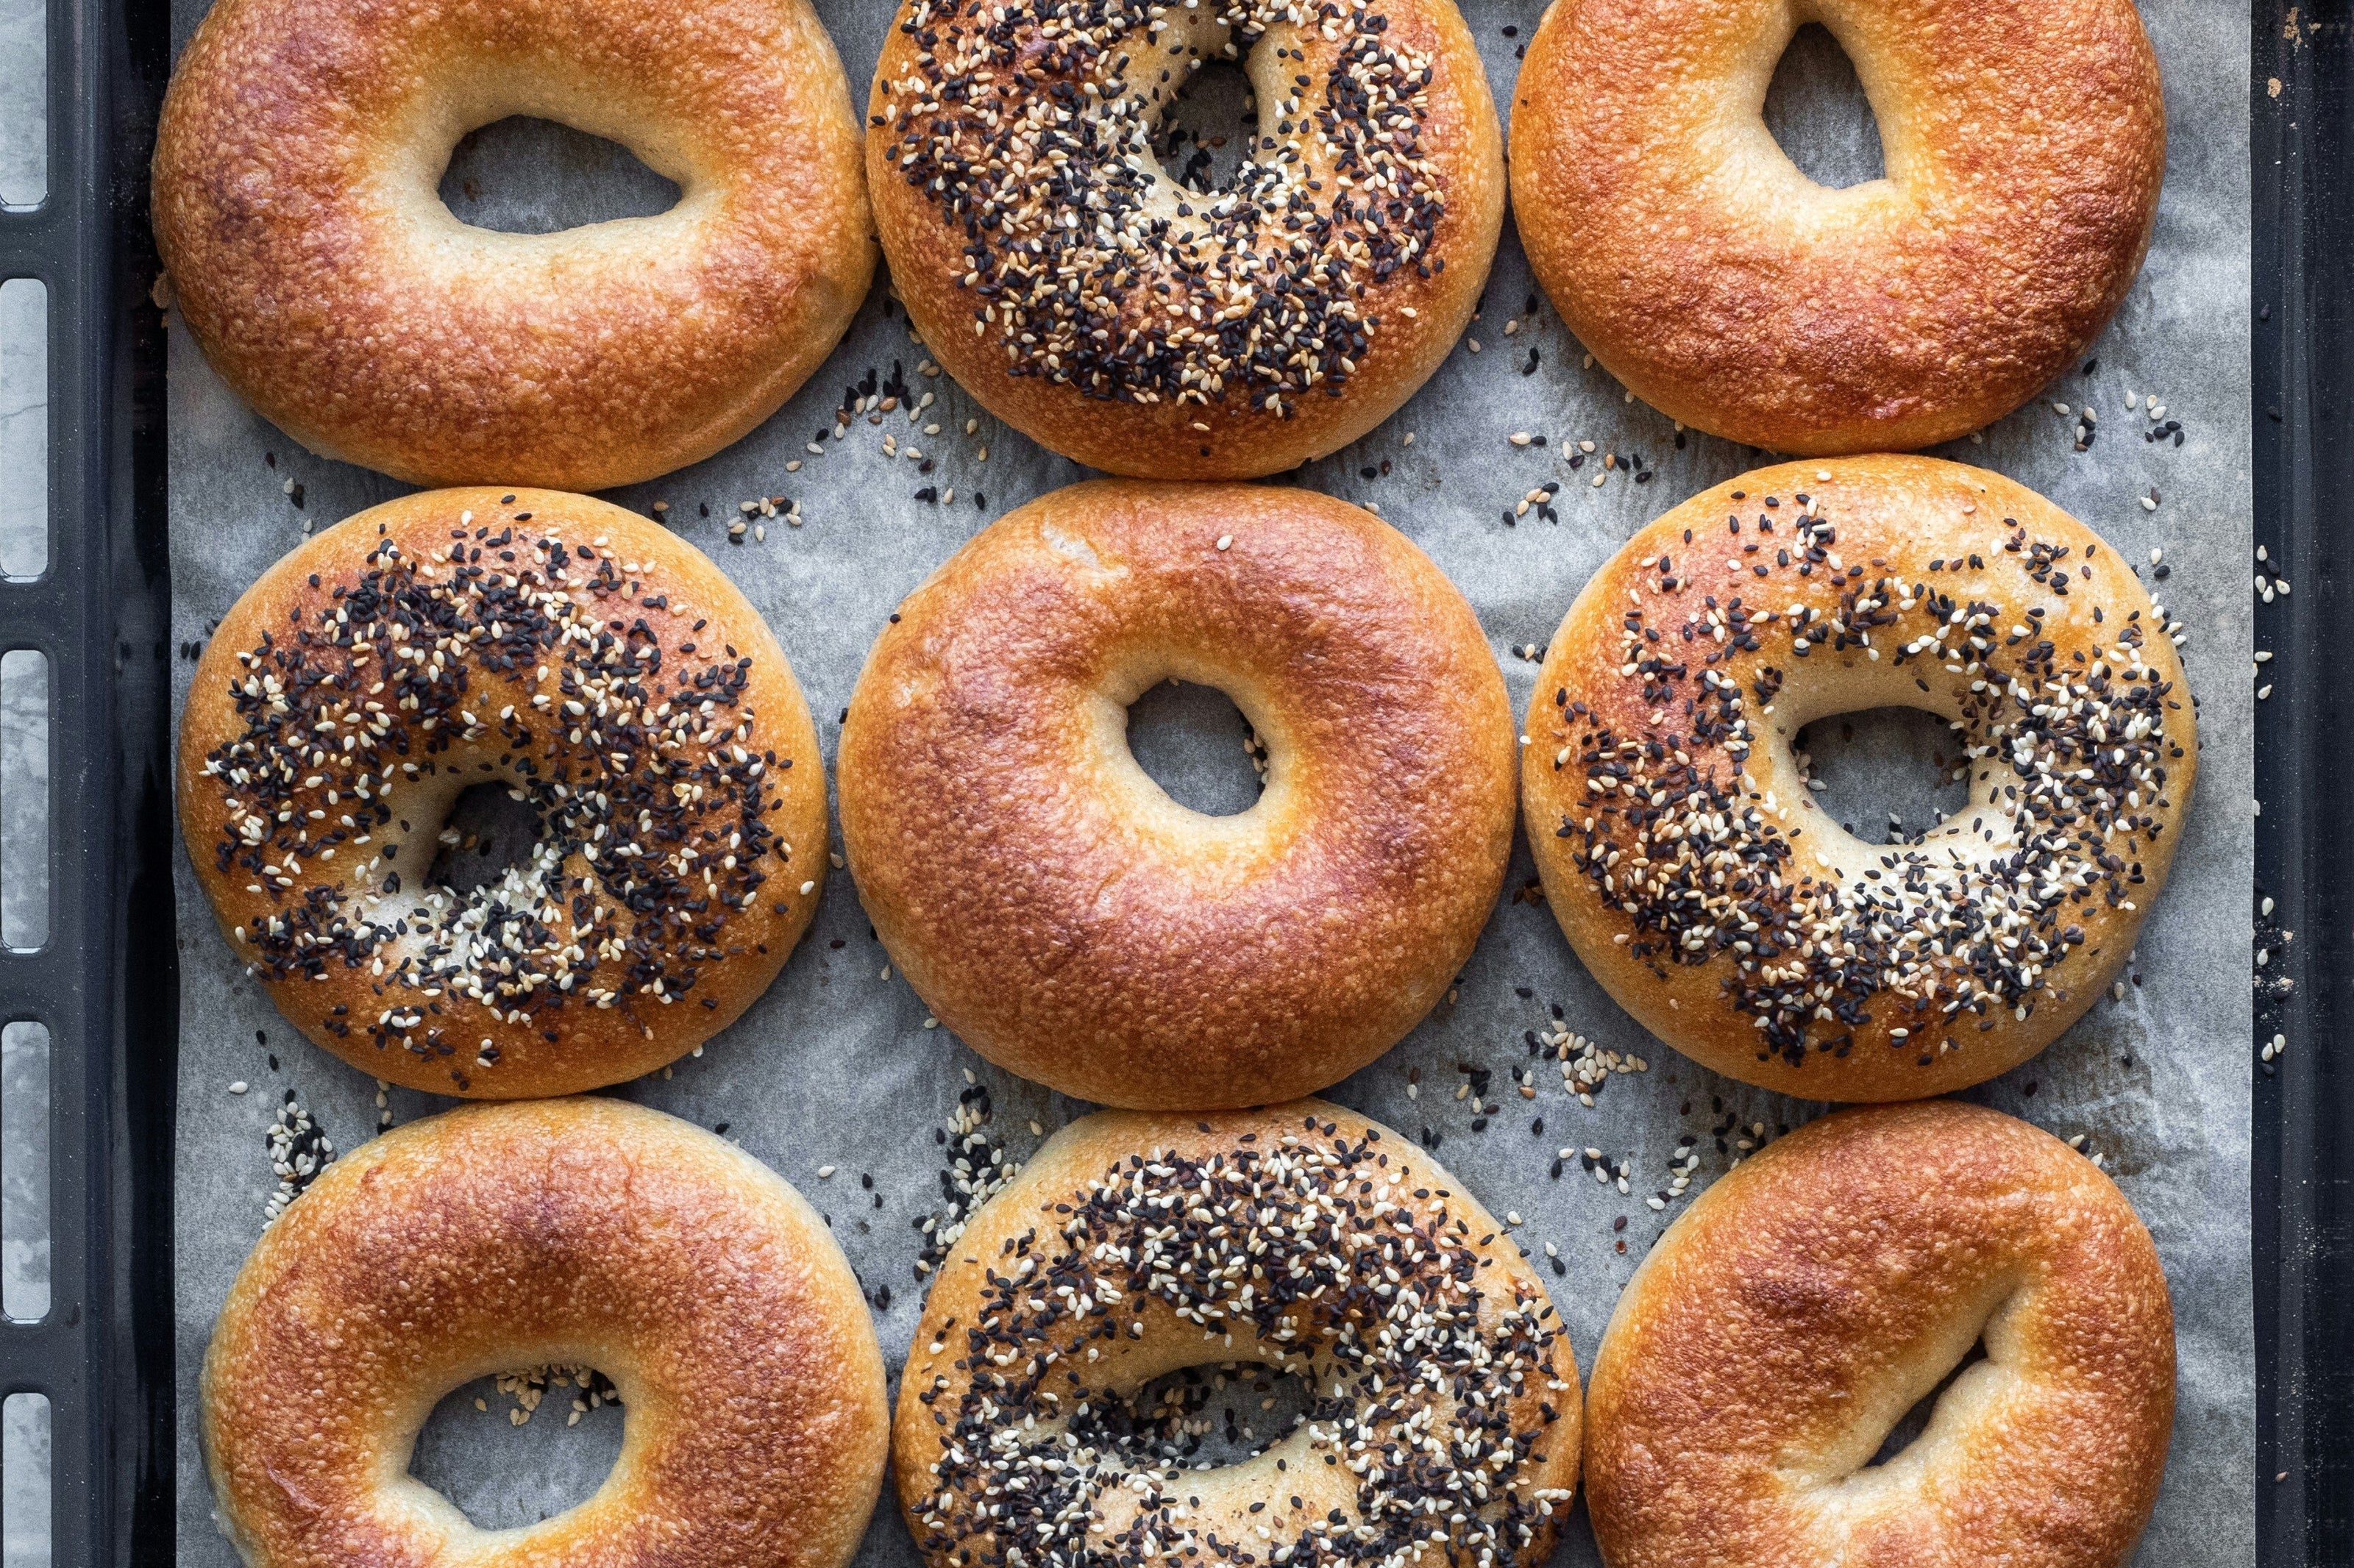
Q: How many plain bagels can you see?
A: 5